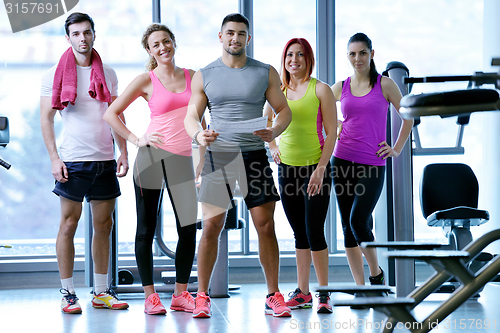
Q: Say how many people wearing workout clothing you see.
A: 5